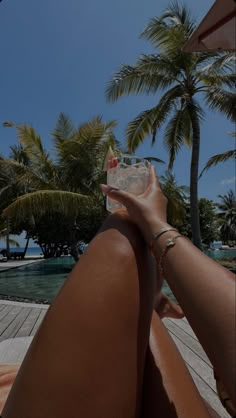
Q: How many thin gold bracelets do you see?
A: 2